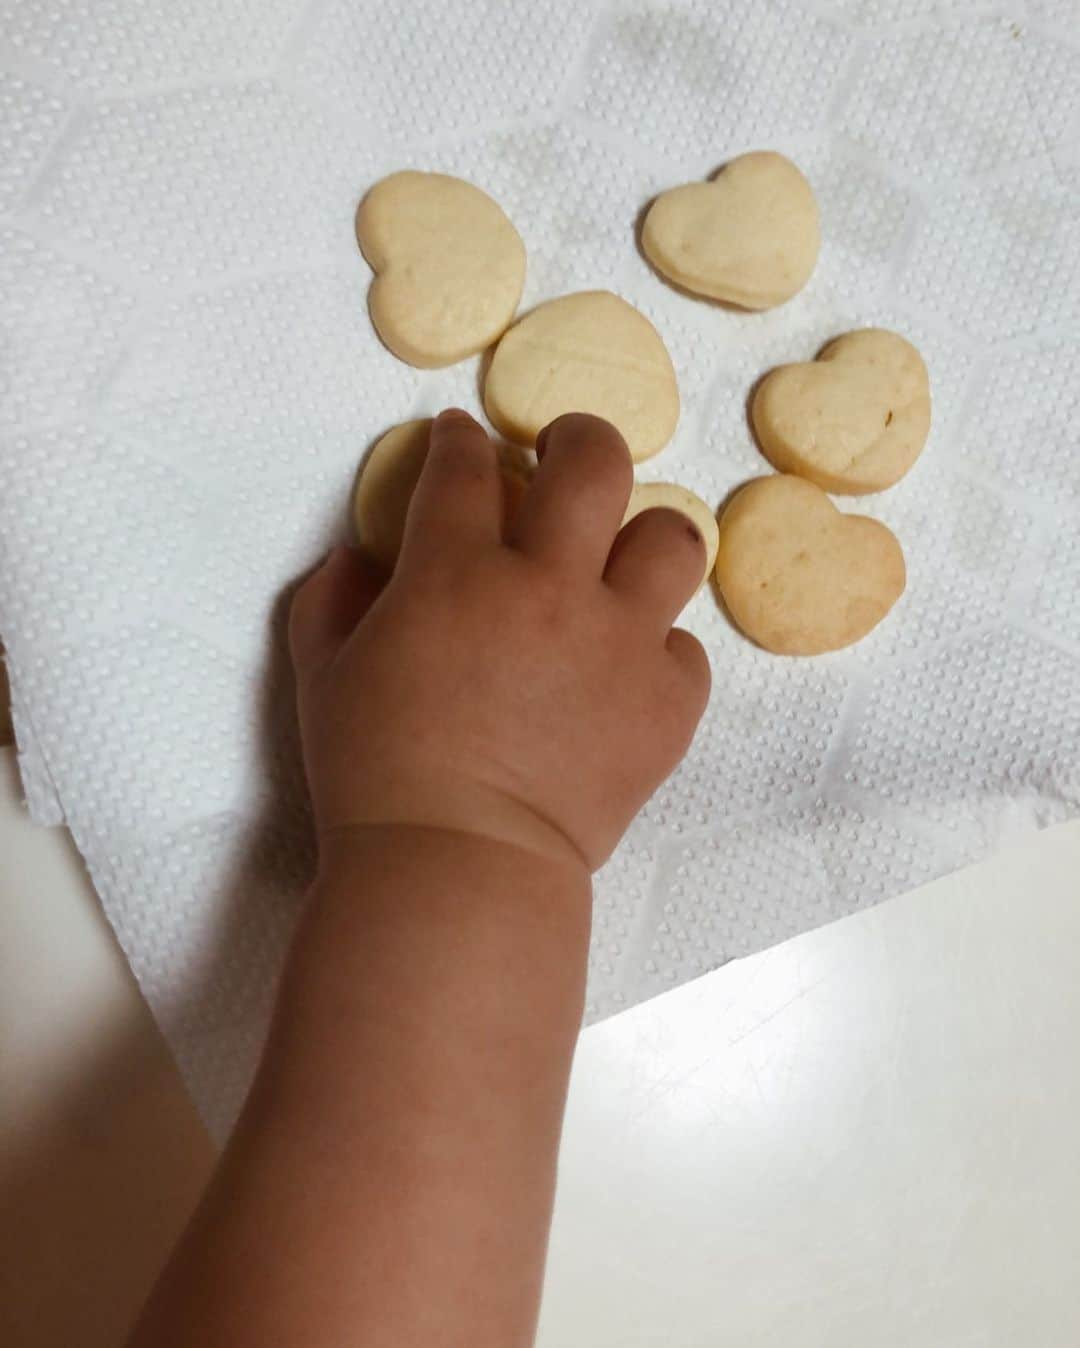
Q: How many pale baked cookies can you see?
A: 7